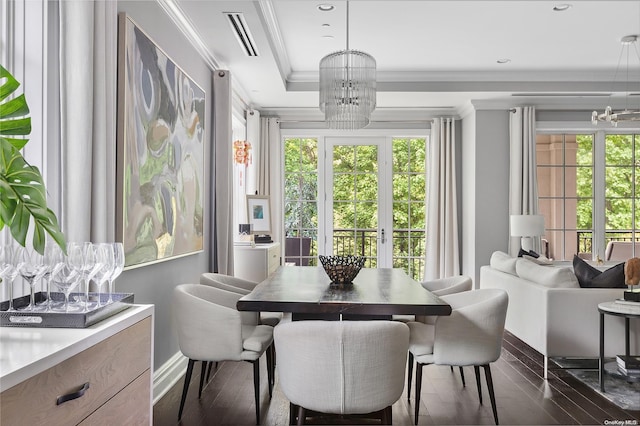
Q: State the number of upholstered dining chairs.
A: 5